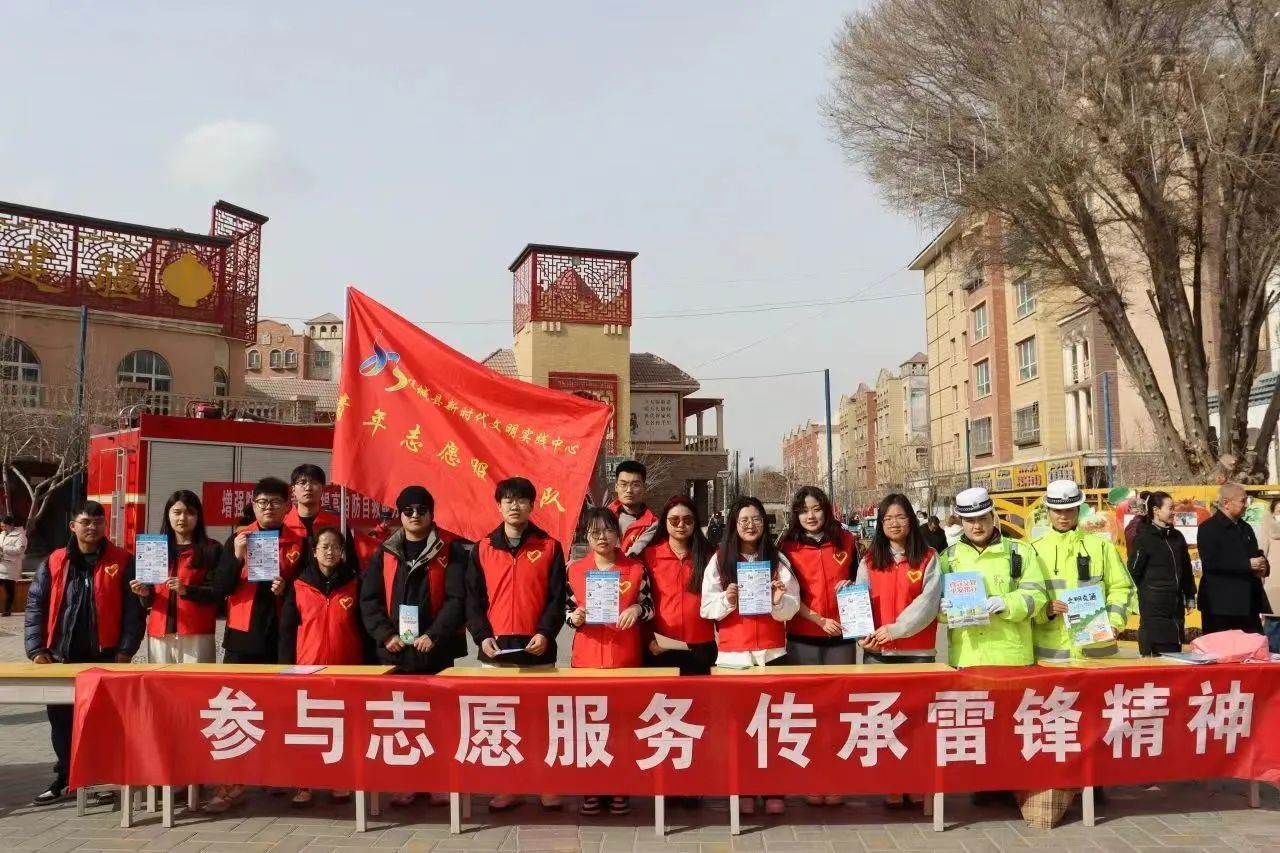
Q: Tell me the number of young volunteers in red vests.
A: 13